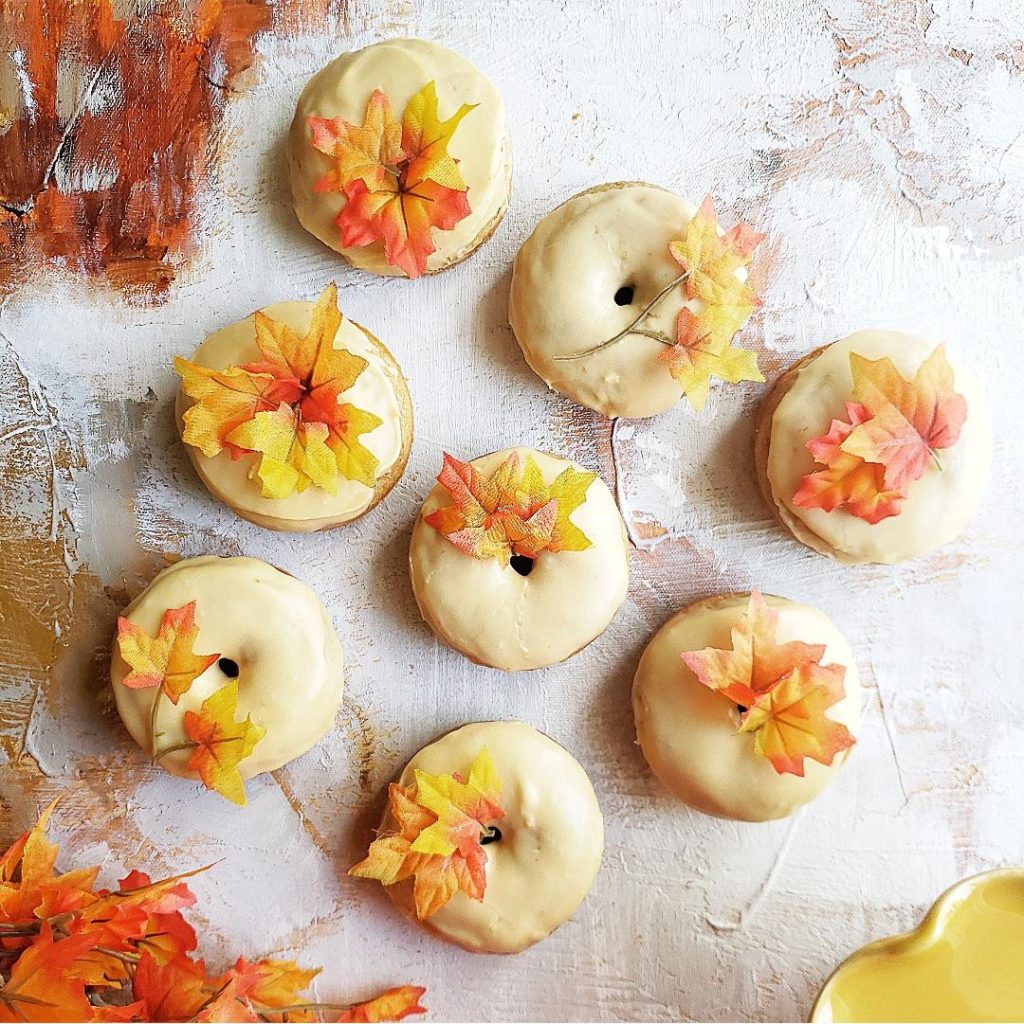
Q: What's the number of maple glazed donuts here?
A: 8